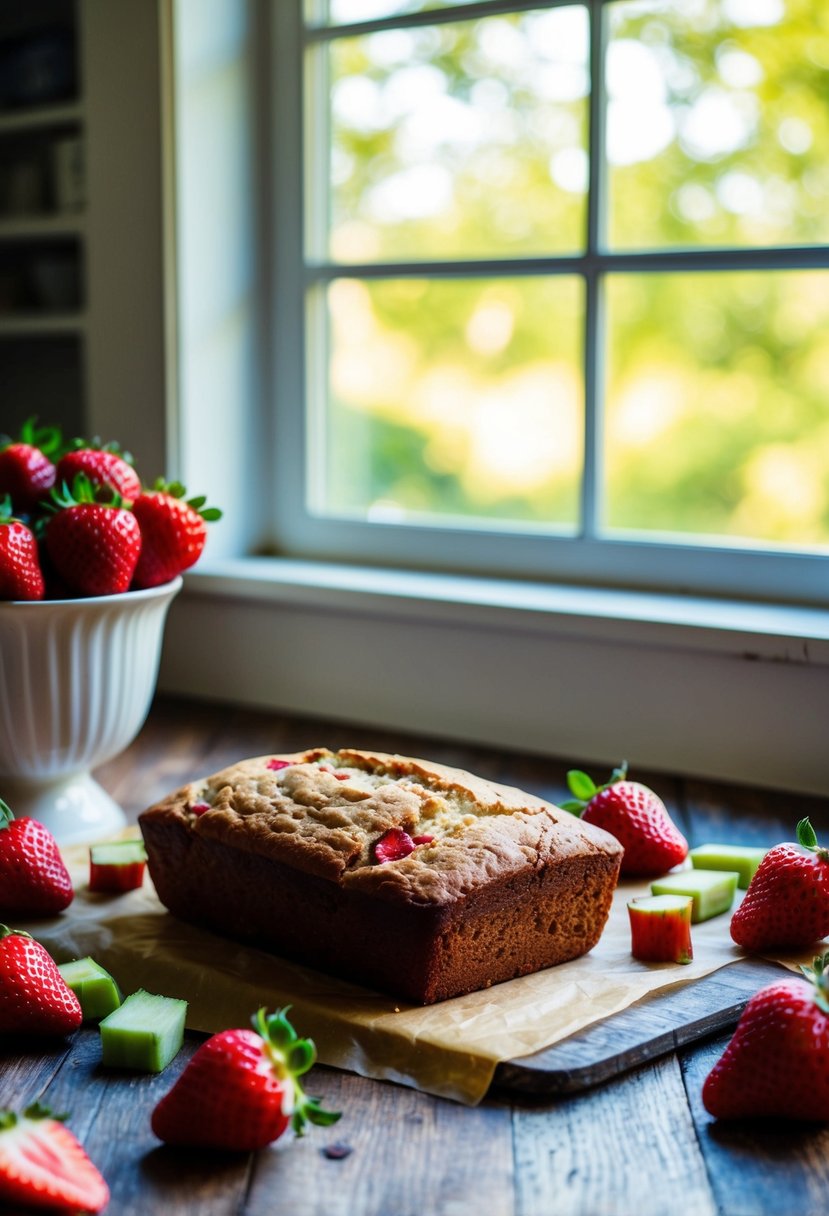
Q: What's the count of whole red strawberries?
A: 11